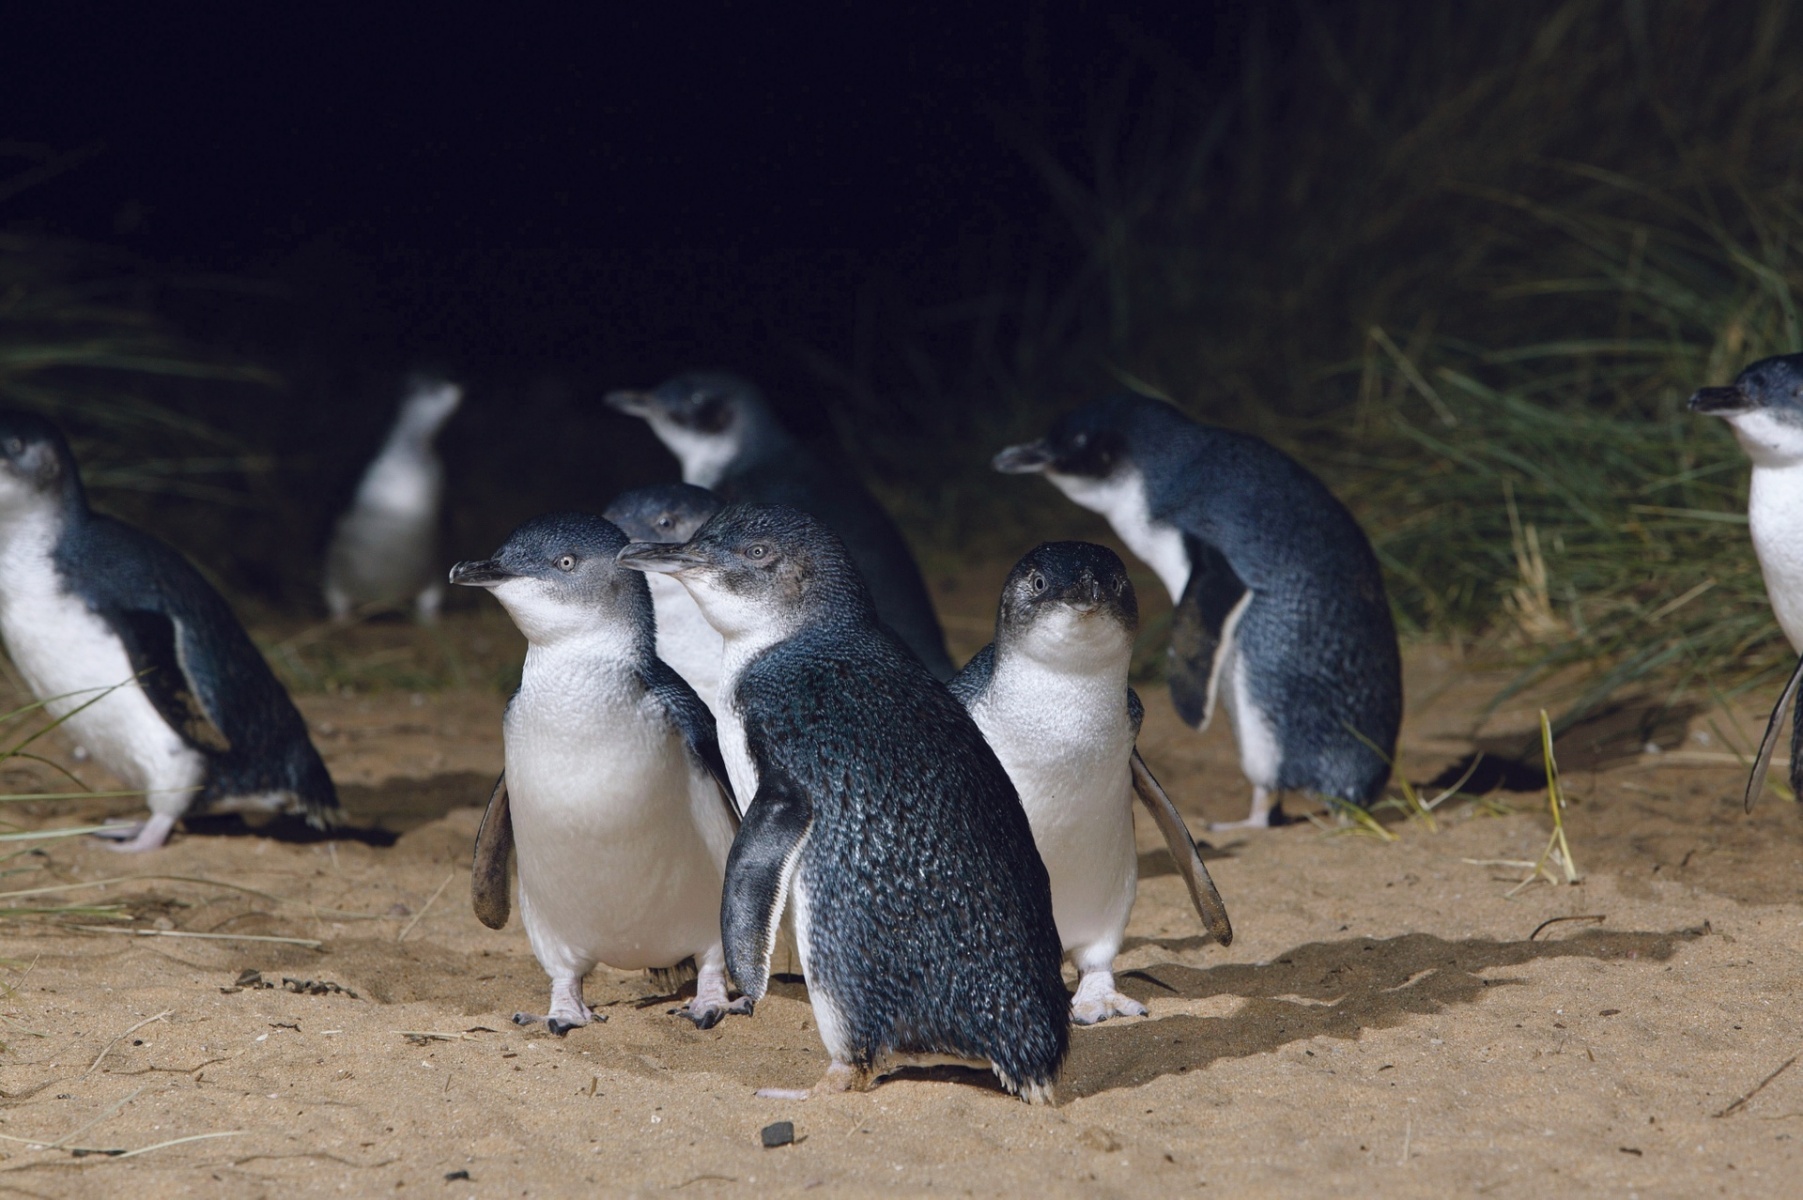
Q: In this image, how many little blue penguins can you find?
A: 9